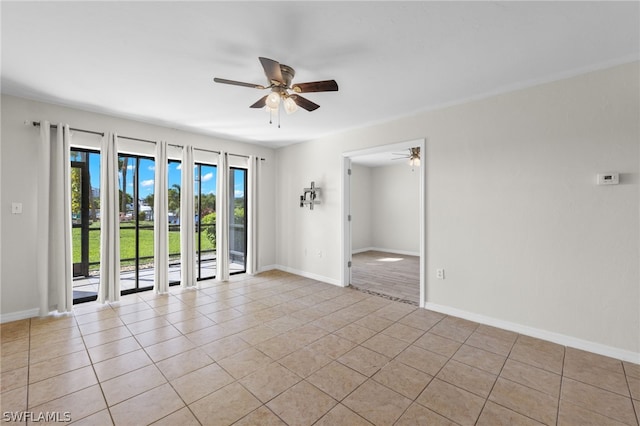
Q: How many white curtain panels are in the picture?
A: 6